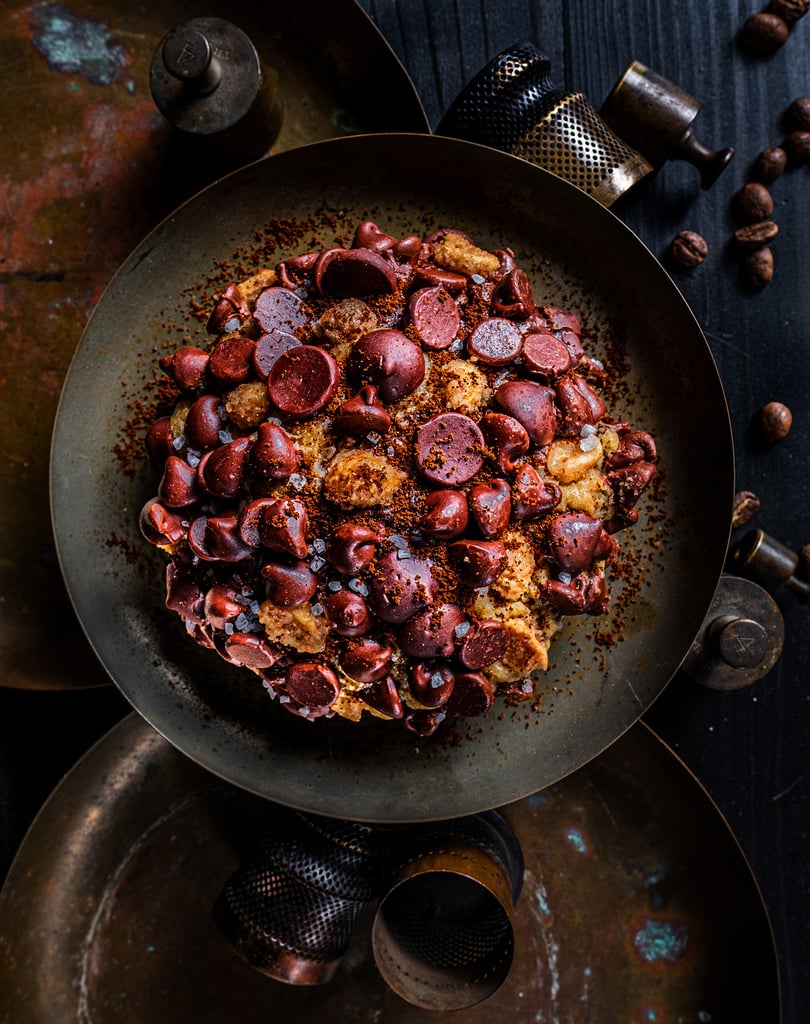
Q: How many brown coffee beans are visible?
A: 12